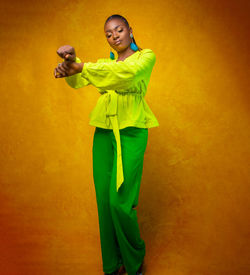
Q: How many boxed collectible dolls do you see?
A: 0